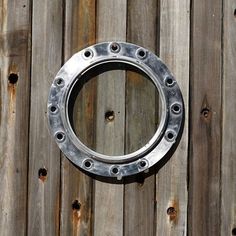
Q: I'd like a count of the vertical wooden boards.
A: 8